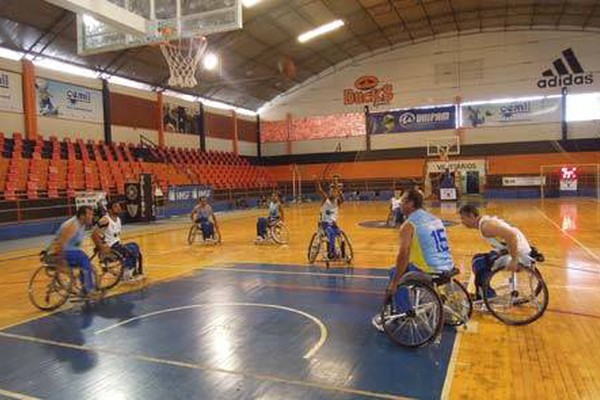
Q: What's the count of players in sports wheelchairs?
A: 8